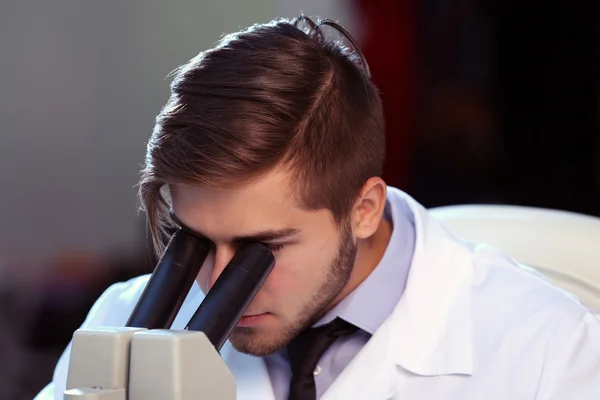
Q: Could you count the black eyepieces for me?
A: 2